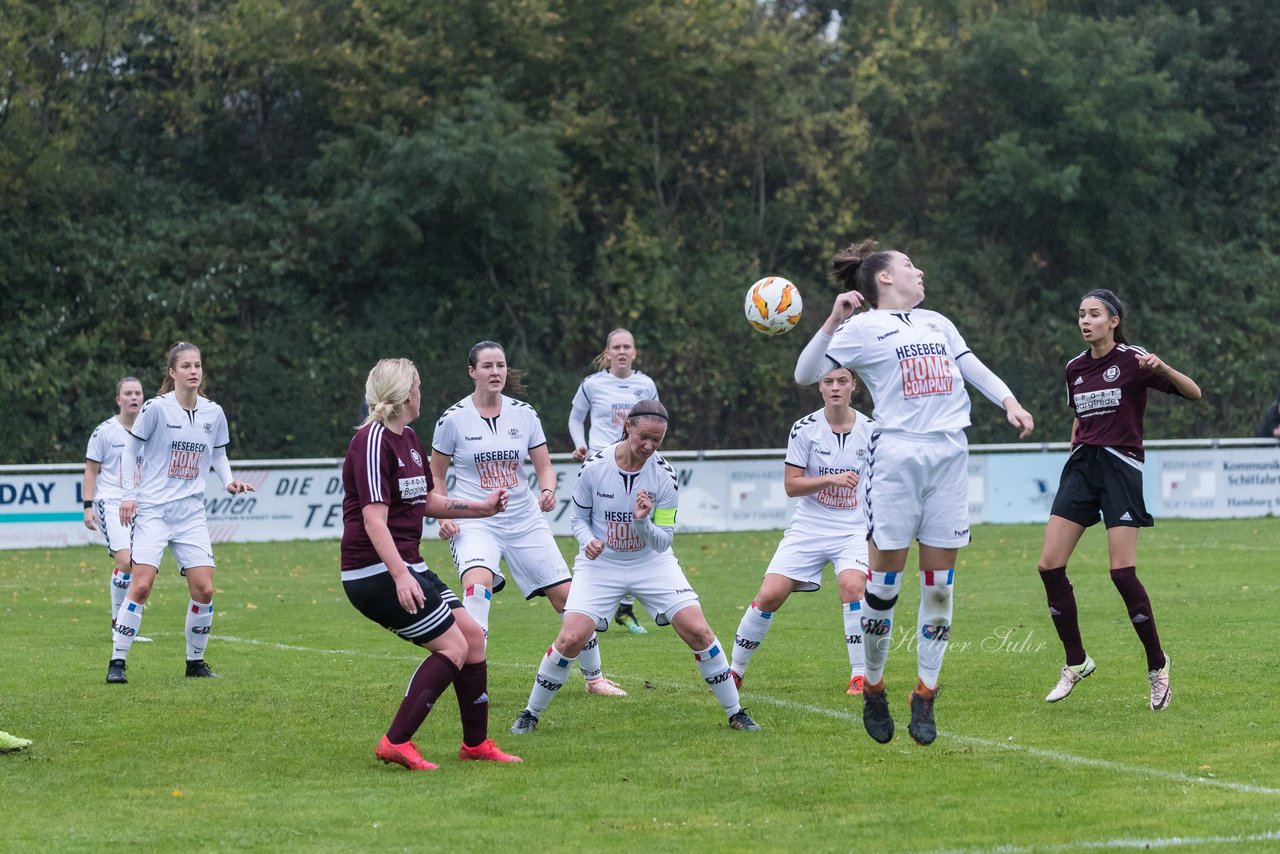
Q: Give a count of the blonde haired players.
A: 2